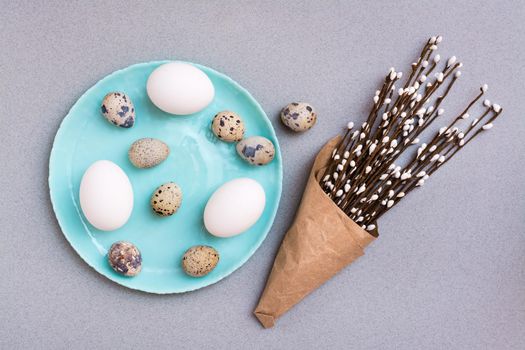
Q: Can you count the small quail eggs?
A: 8